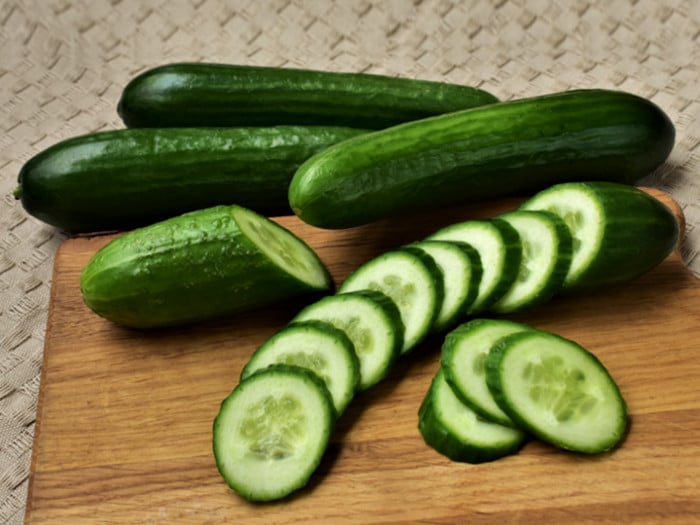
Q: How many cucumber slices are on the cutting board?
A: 10